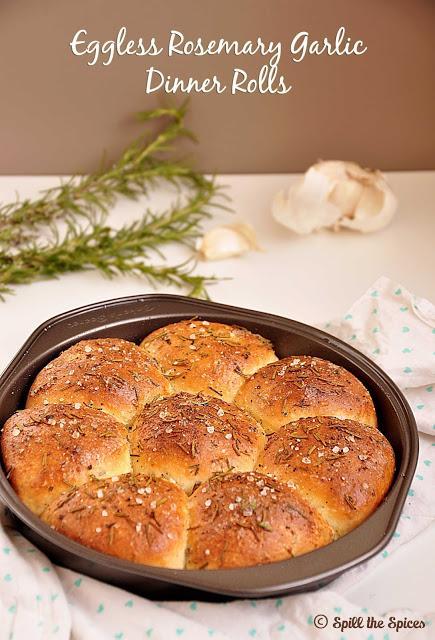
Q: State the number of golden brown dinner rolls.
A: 8